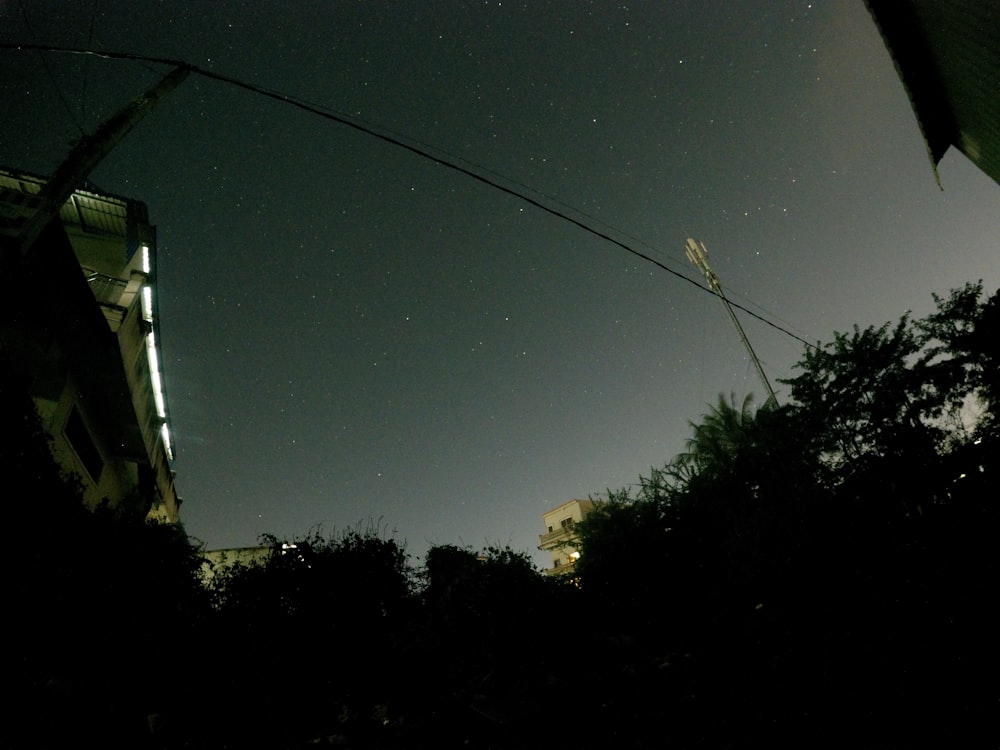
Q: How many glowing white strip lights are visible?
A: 4